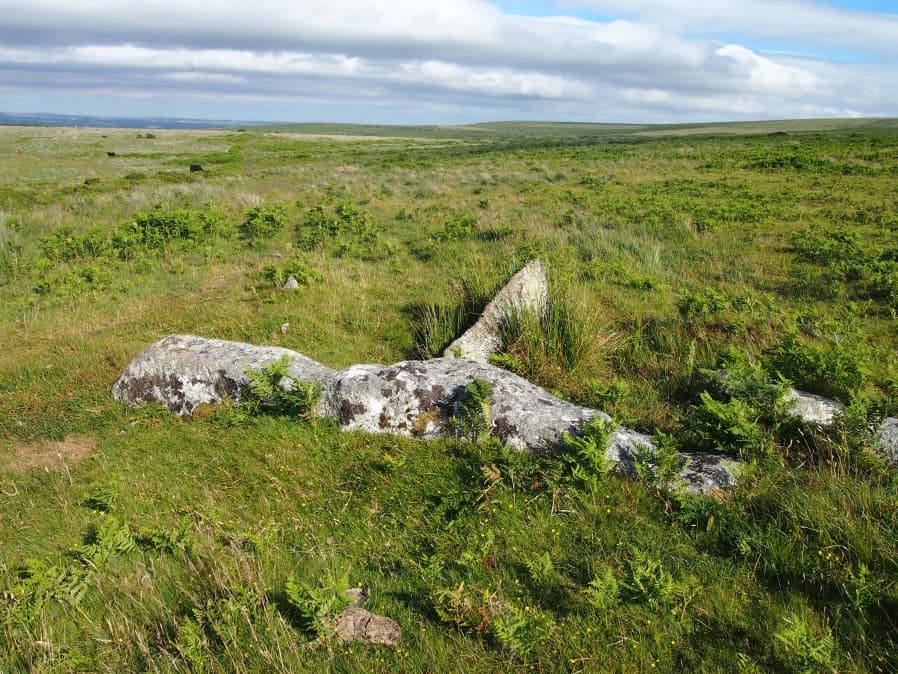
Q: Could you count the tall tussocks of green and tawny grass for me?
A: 2